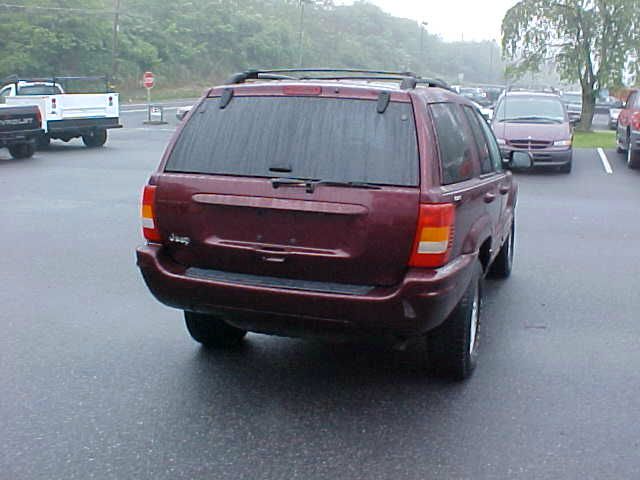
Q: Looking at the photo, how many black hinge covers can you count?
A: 2